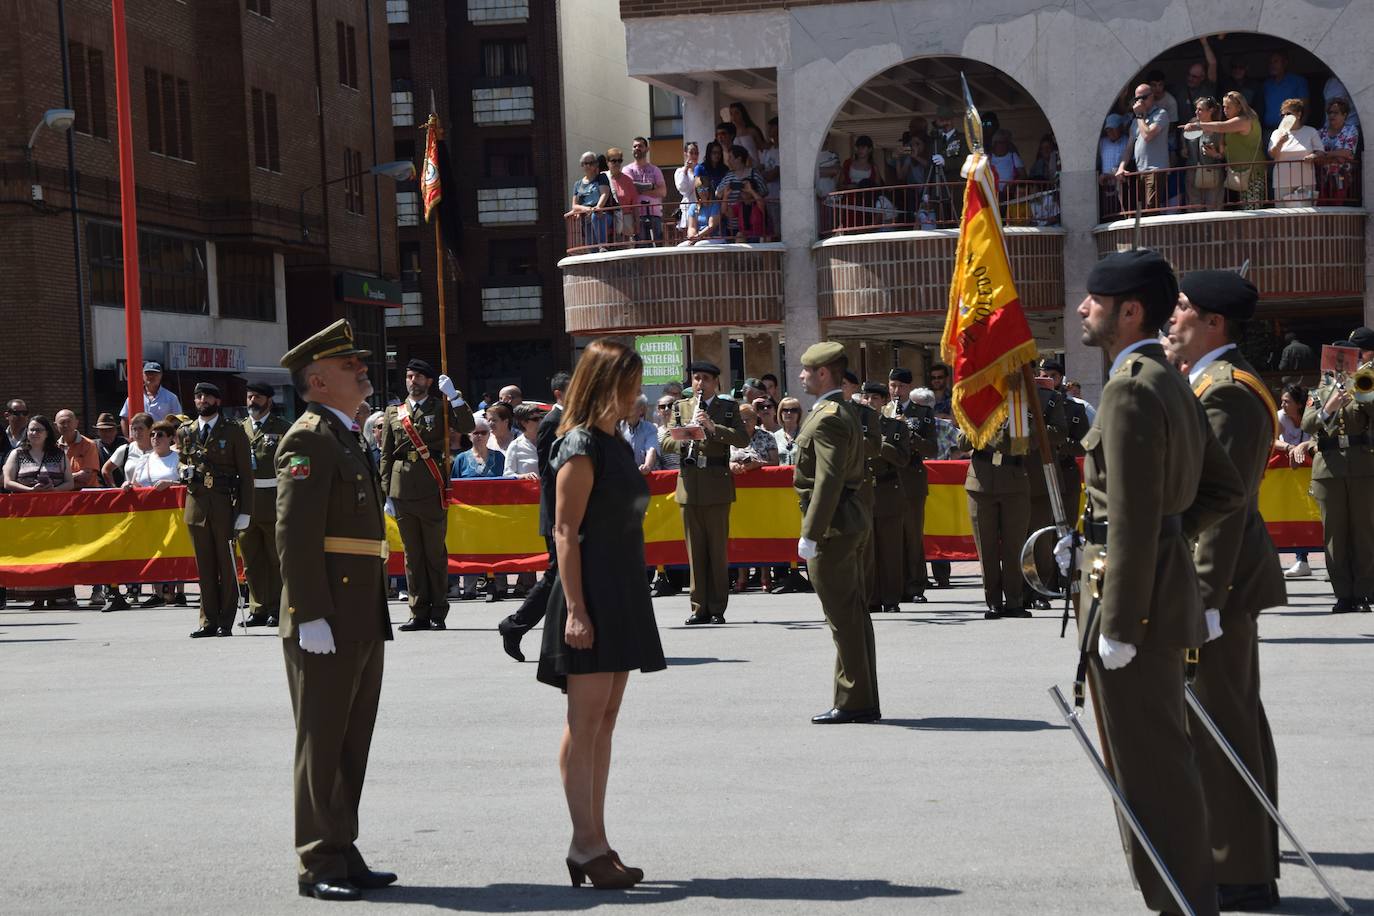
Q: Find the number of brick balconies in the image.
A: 3